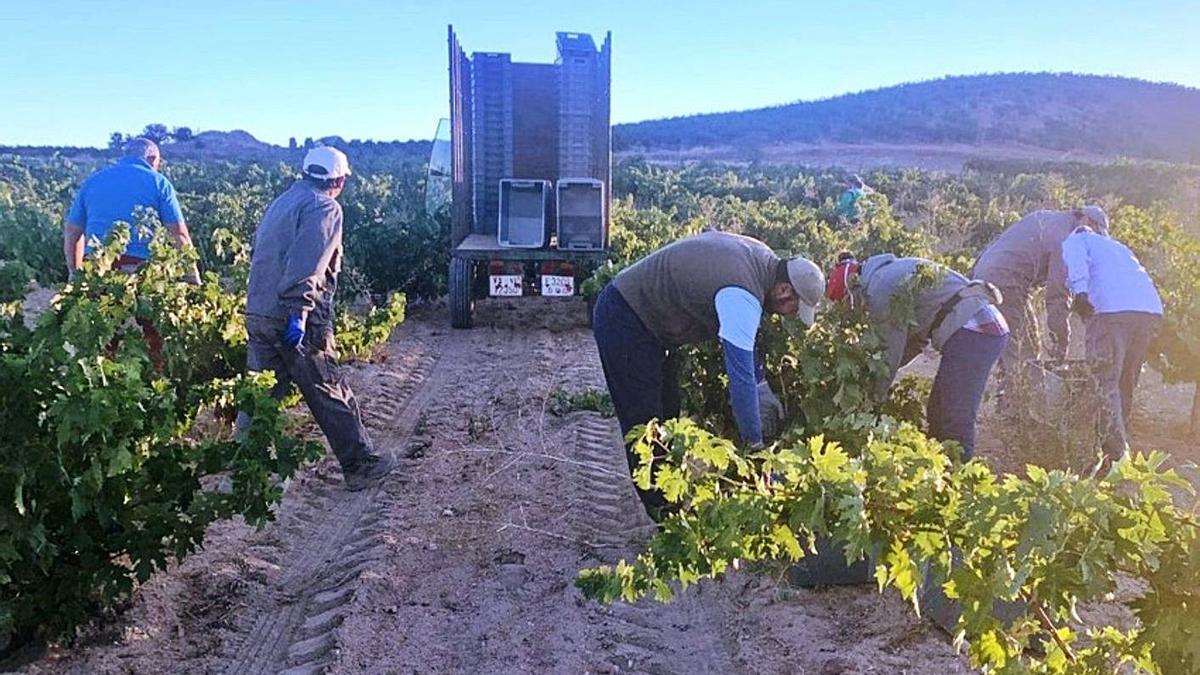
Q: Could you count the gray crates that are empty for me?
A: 2